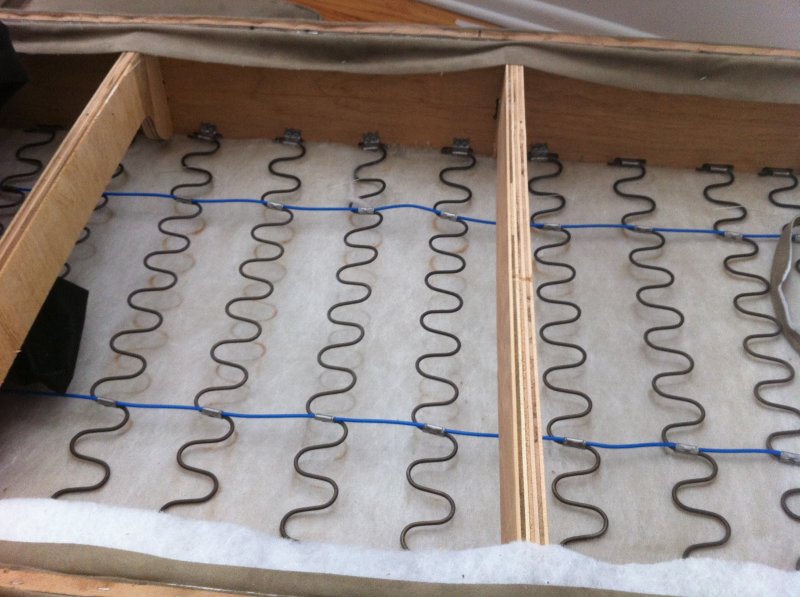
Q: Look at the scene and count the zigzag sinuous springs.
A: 10